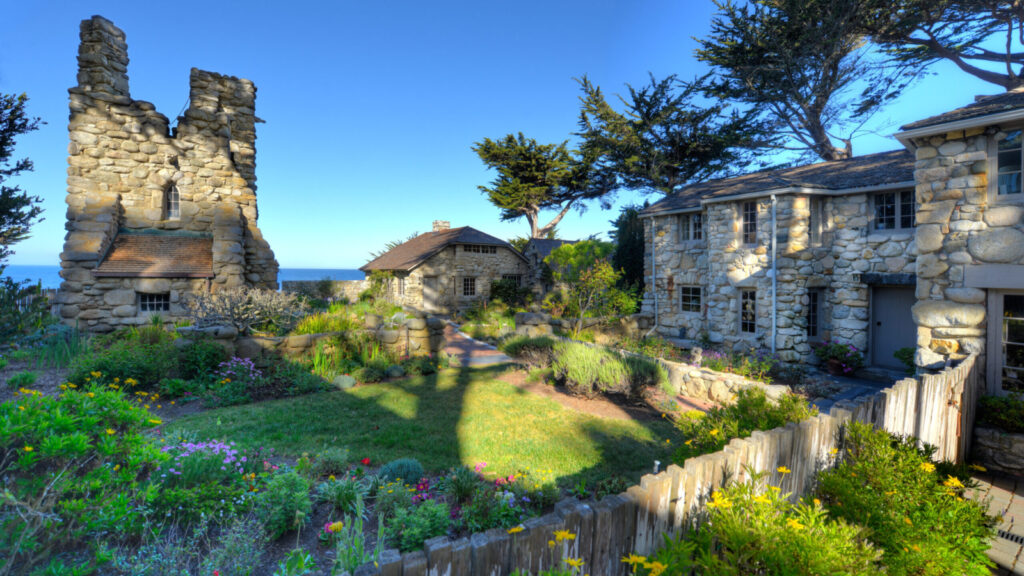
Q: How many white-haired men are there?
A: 0